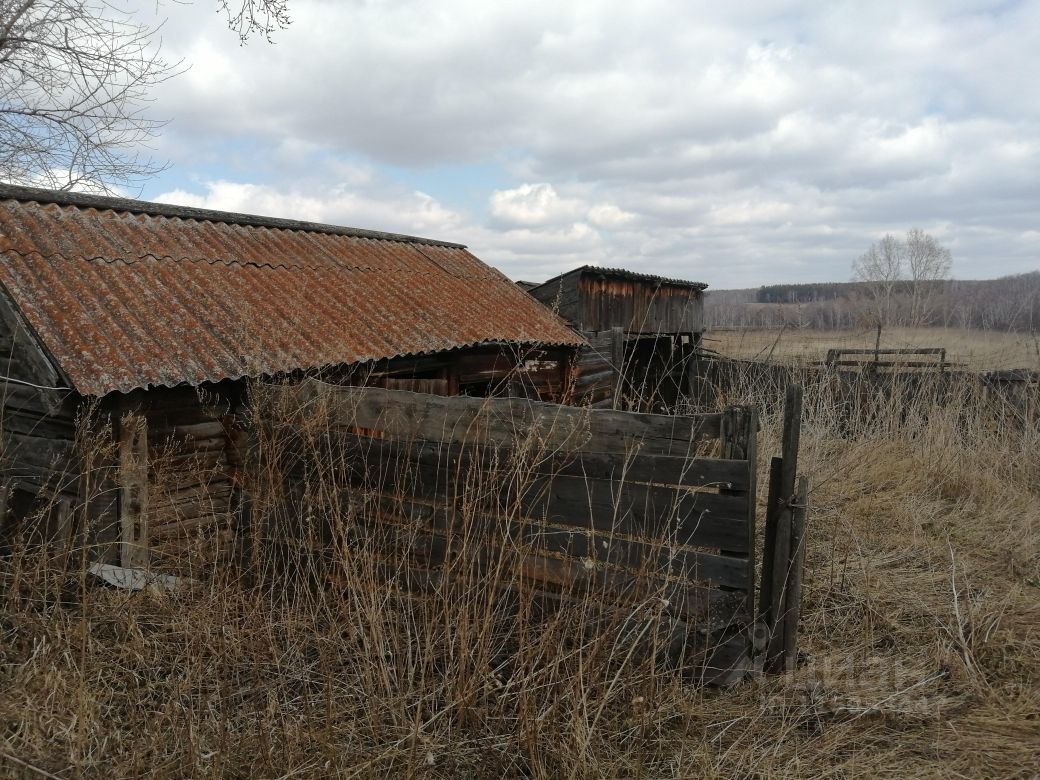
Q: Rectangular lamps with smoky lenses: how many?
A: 0